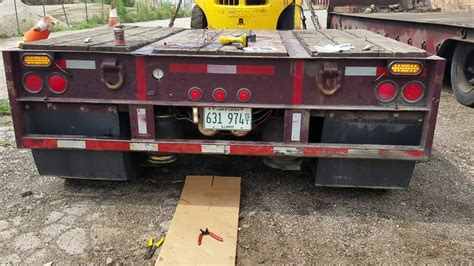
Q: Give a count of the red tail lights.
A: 7